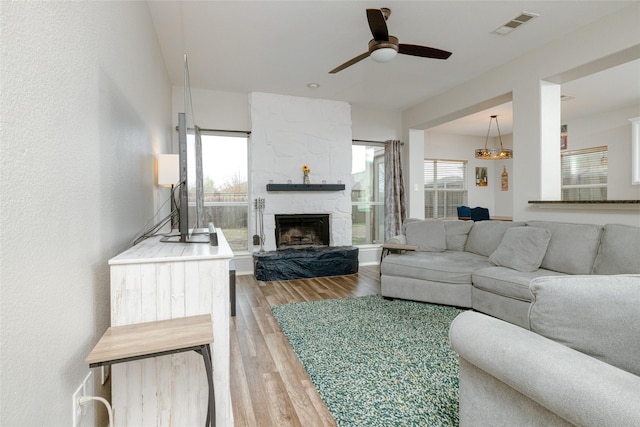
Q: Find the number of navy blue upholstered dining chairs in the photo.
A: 2